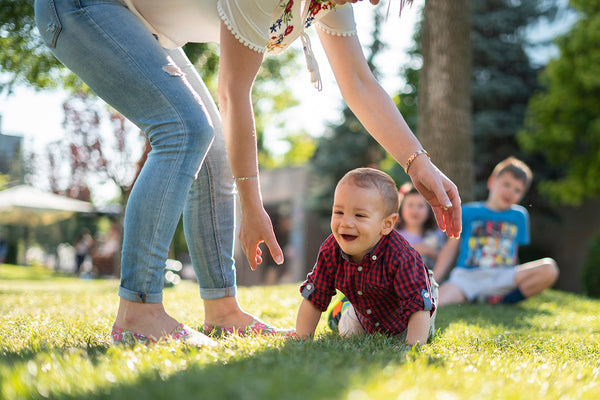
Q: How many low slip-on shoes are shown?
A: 2